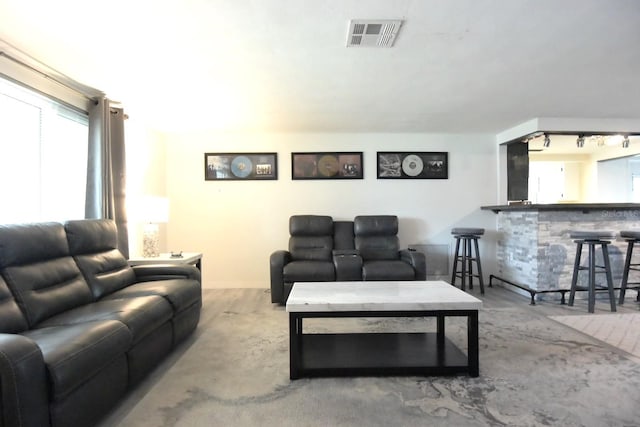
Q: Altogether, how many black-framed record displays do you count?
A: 3